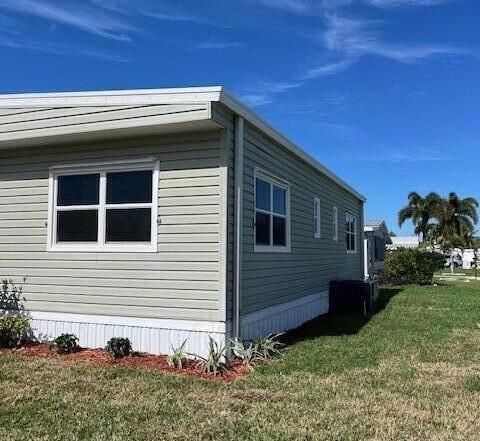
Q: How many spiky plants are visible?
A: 4